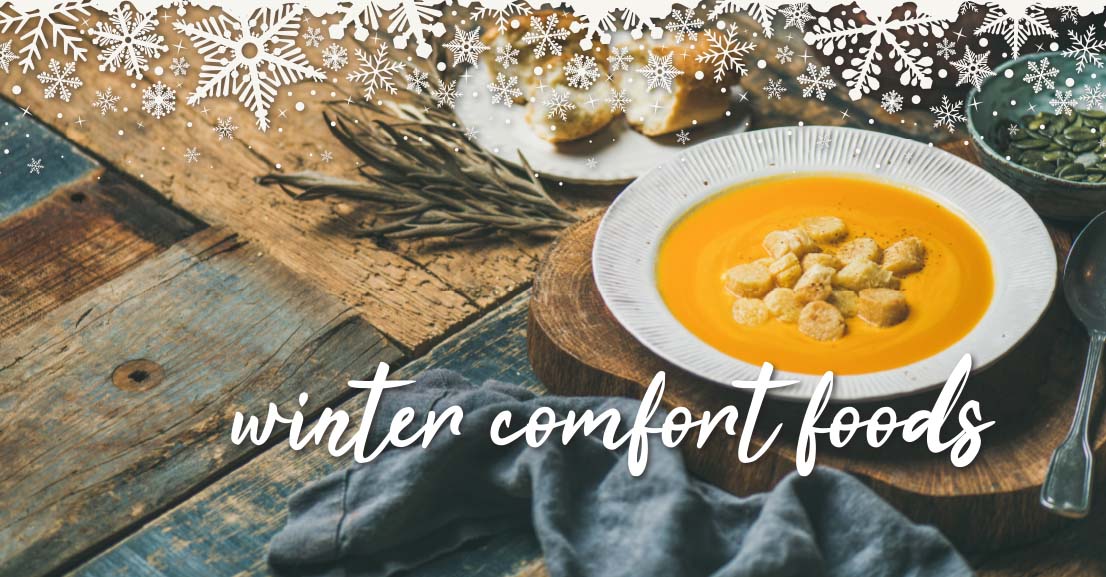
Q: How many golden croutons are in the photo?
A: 15